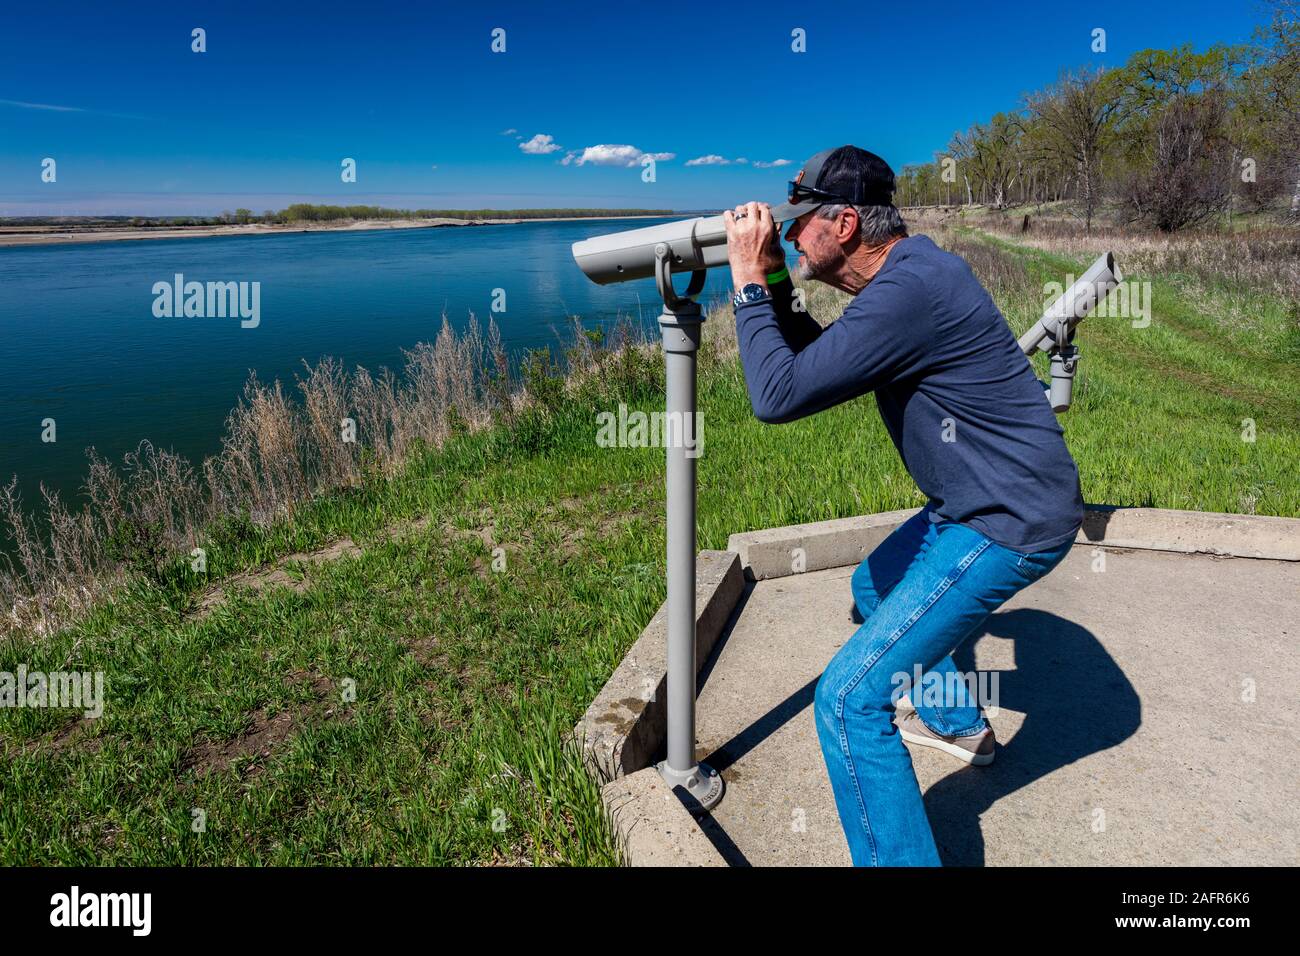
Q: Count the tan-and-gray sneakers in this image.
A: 1